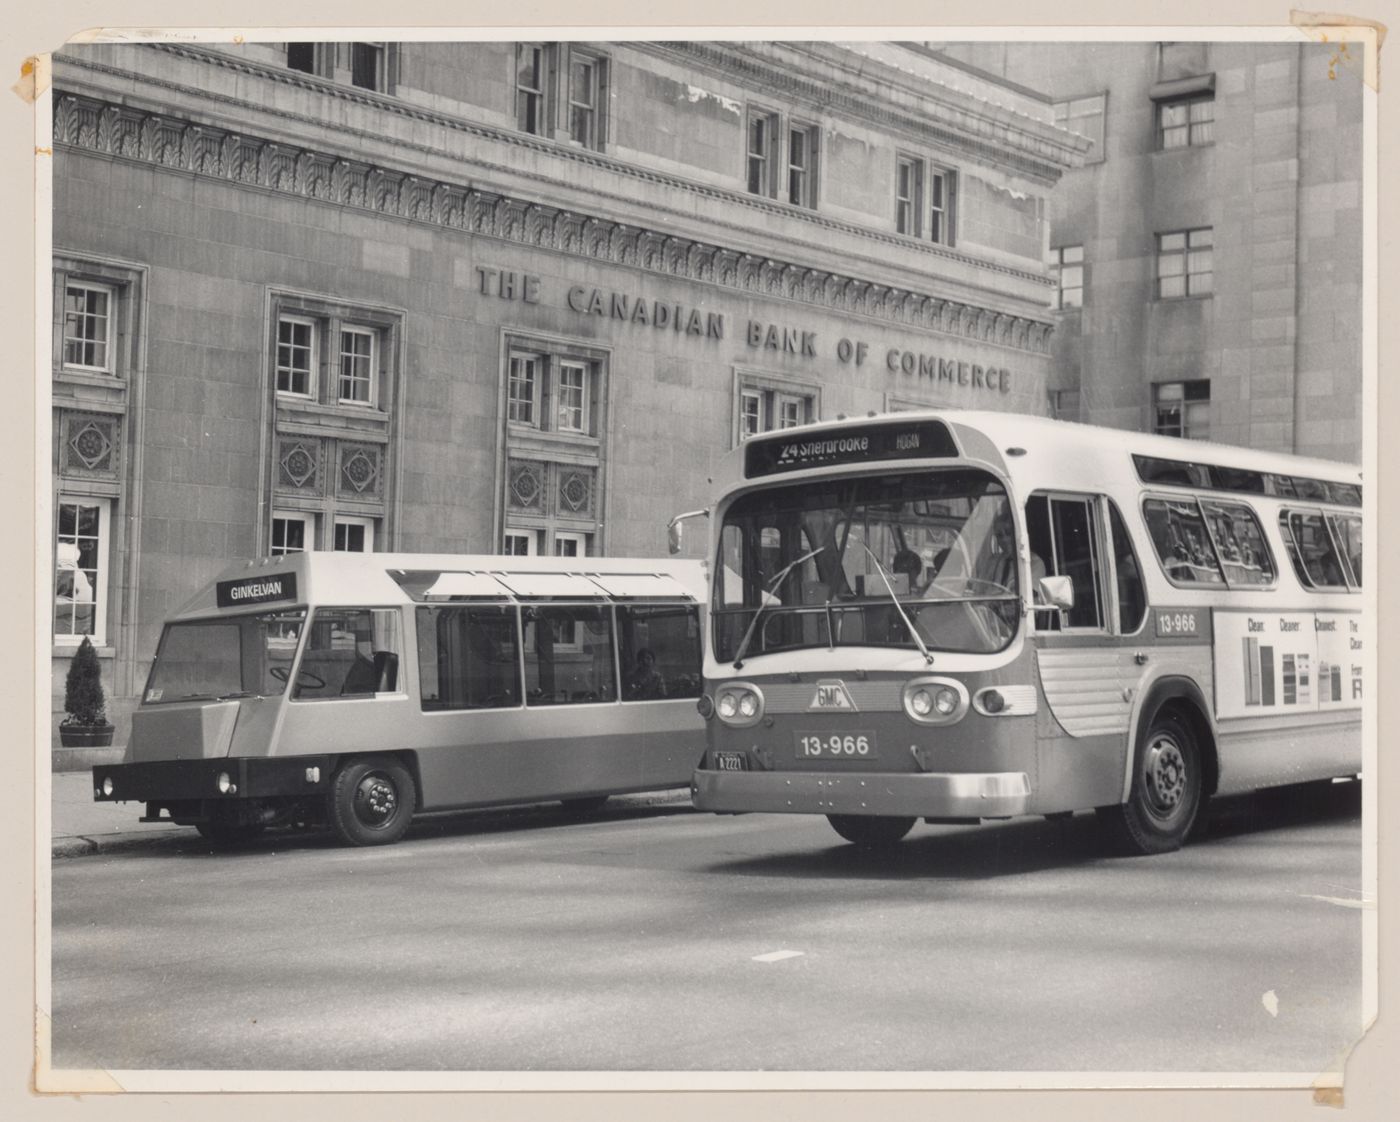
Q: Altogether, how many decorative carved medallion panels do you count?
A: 5